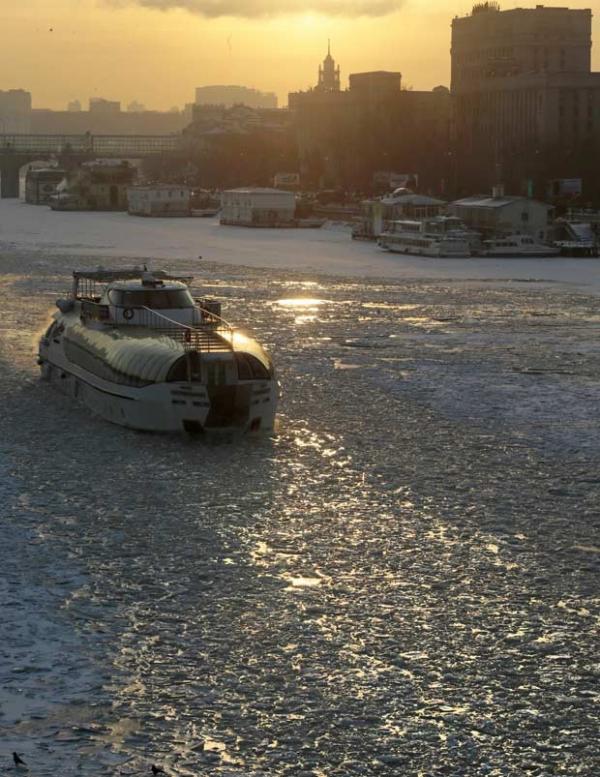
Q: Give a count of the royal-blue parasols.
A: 0